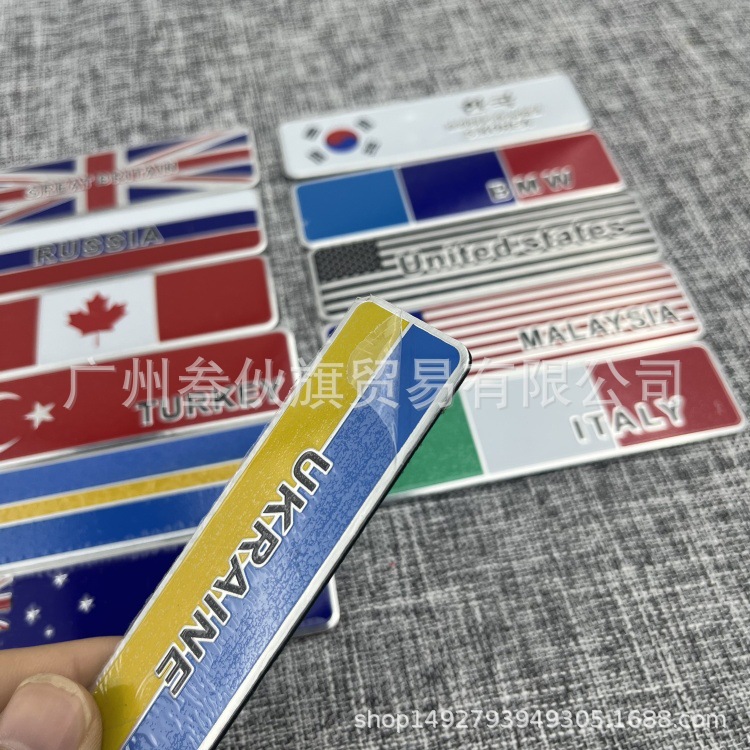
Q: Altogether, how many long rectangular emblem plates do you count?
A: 12